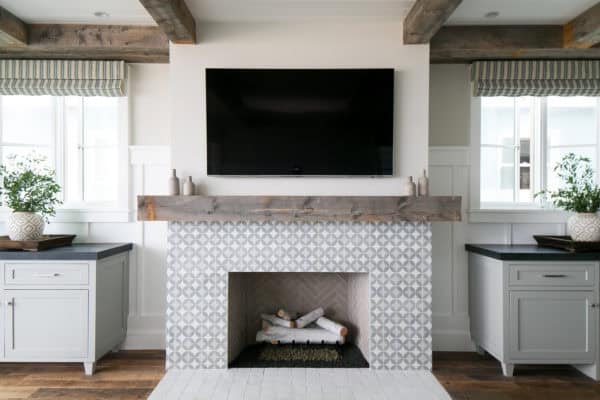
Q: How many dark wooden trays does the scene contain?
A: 2